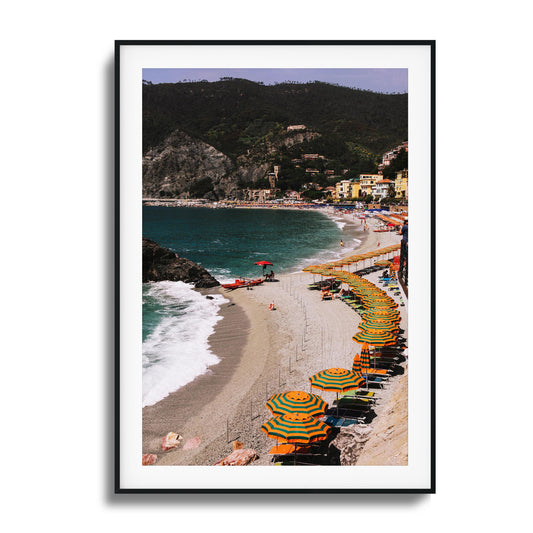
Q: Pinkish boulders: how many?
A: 4